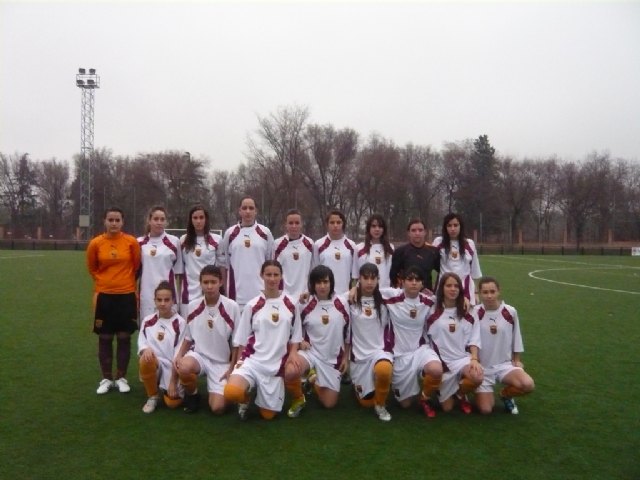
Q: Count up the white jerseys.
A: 15